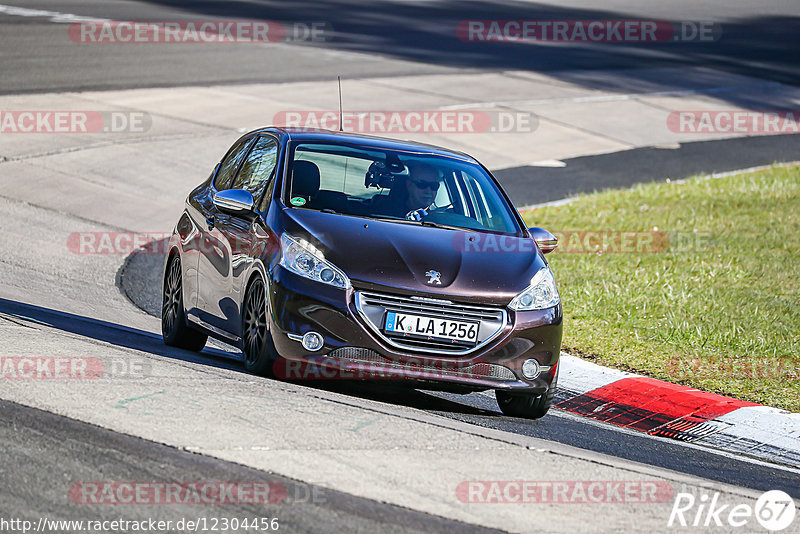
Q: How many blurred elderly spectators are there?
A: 0